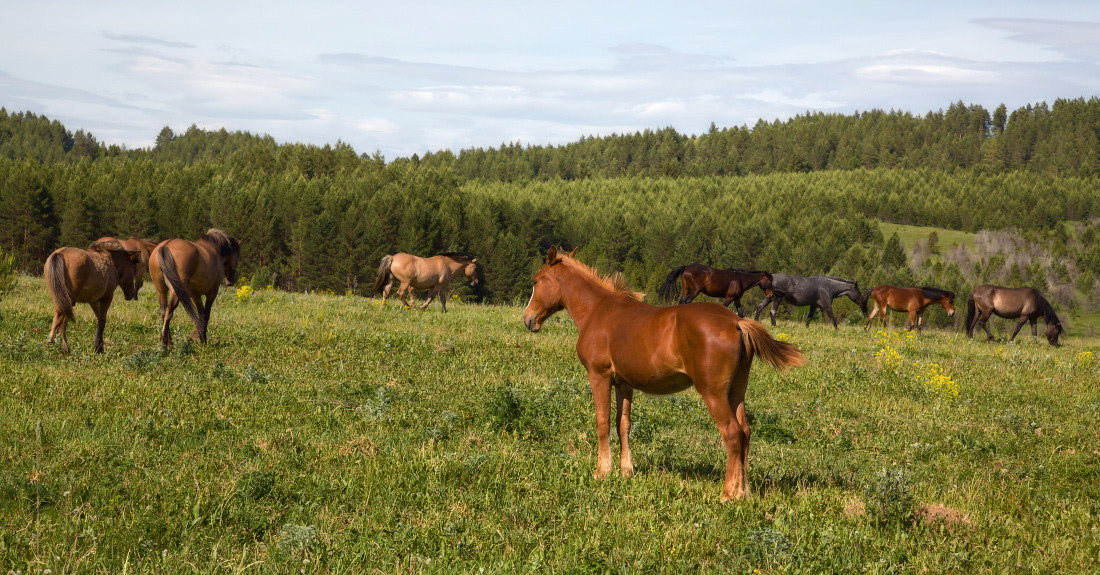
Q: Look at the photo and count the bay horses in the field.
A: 2